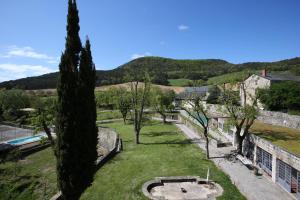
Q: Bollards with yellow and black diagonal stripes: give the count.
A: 0